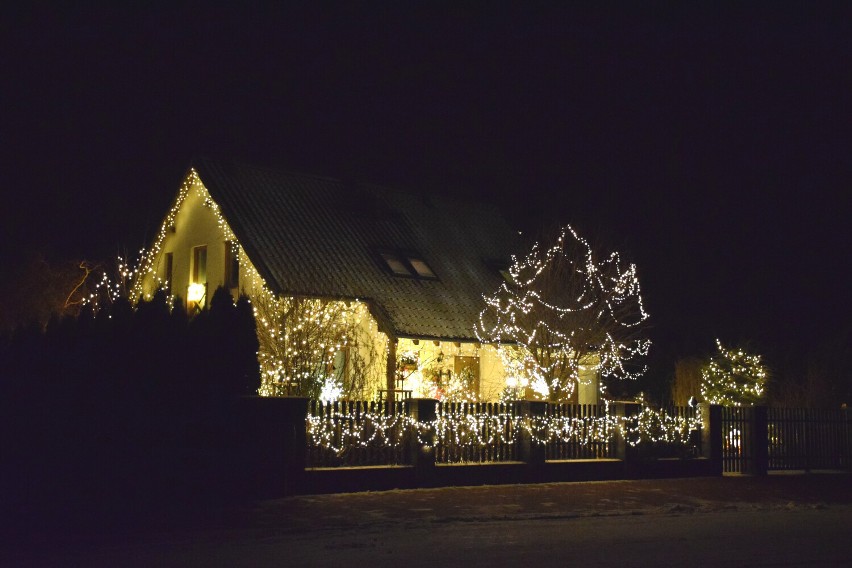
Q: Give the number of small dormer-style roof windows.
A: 2